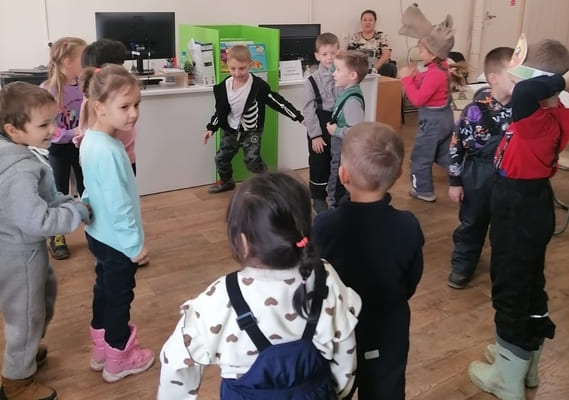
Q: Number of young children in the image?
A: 12